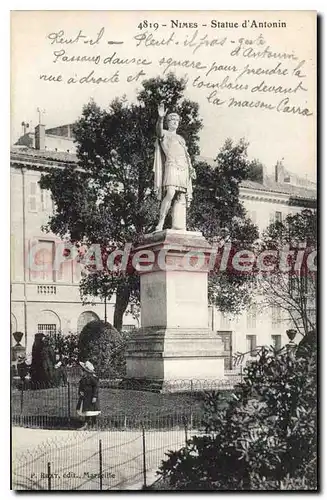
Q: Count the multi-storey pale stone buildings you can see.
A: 2